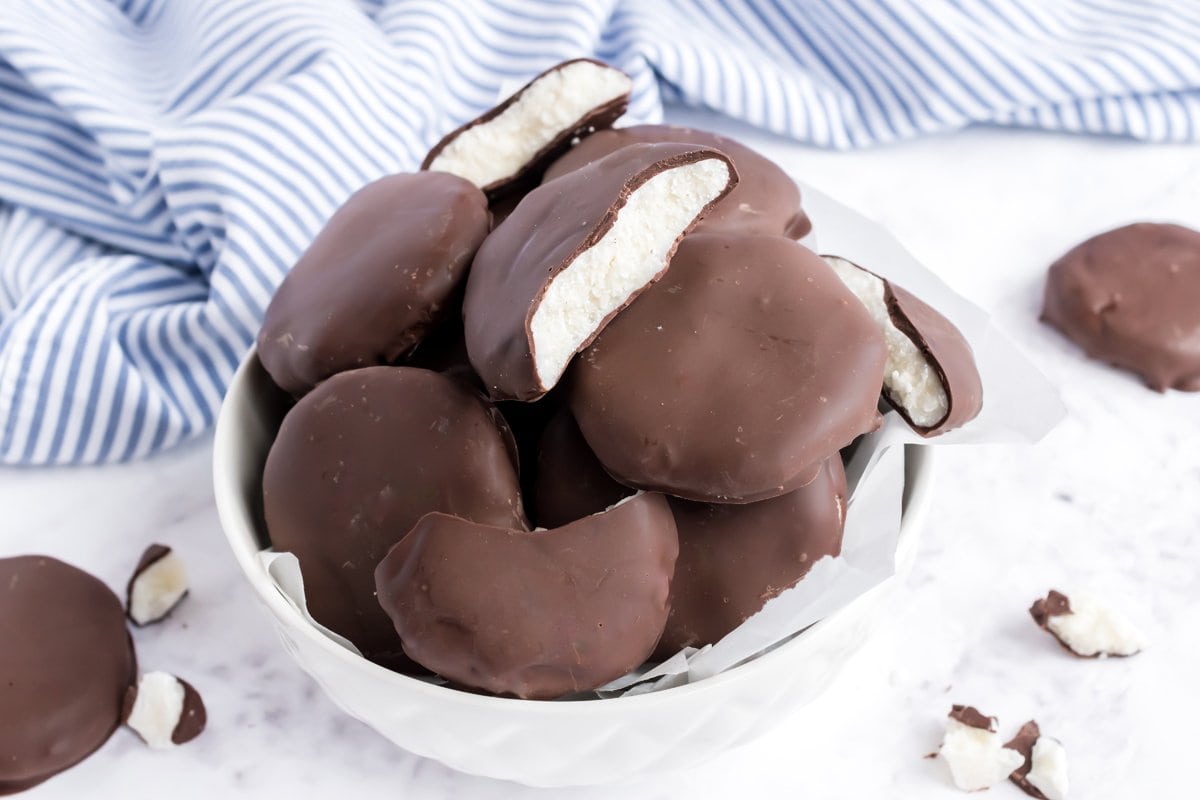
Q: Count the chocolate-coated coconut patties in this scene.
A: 11